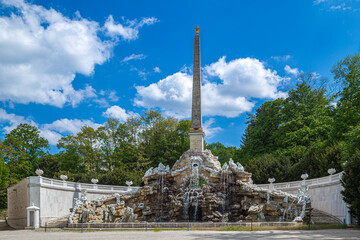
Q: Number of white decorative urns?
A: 7